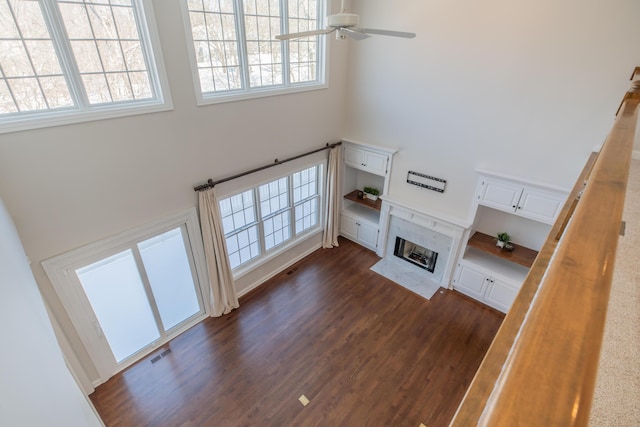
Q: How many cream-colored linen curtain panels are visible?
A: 2